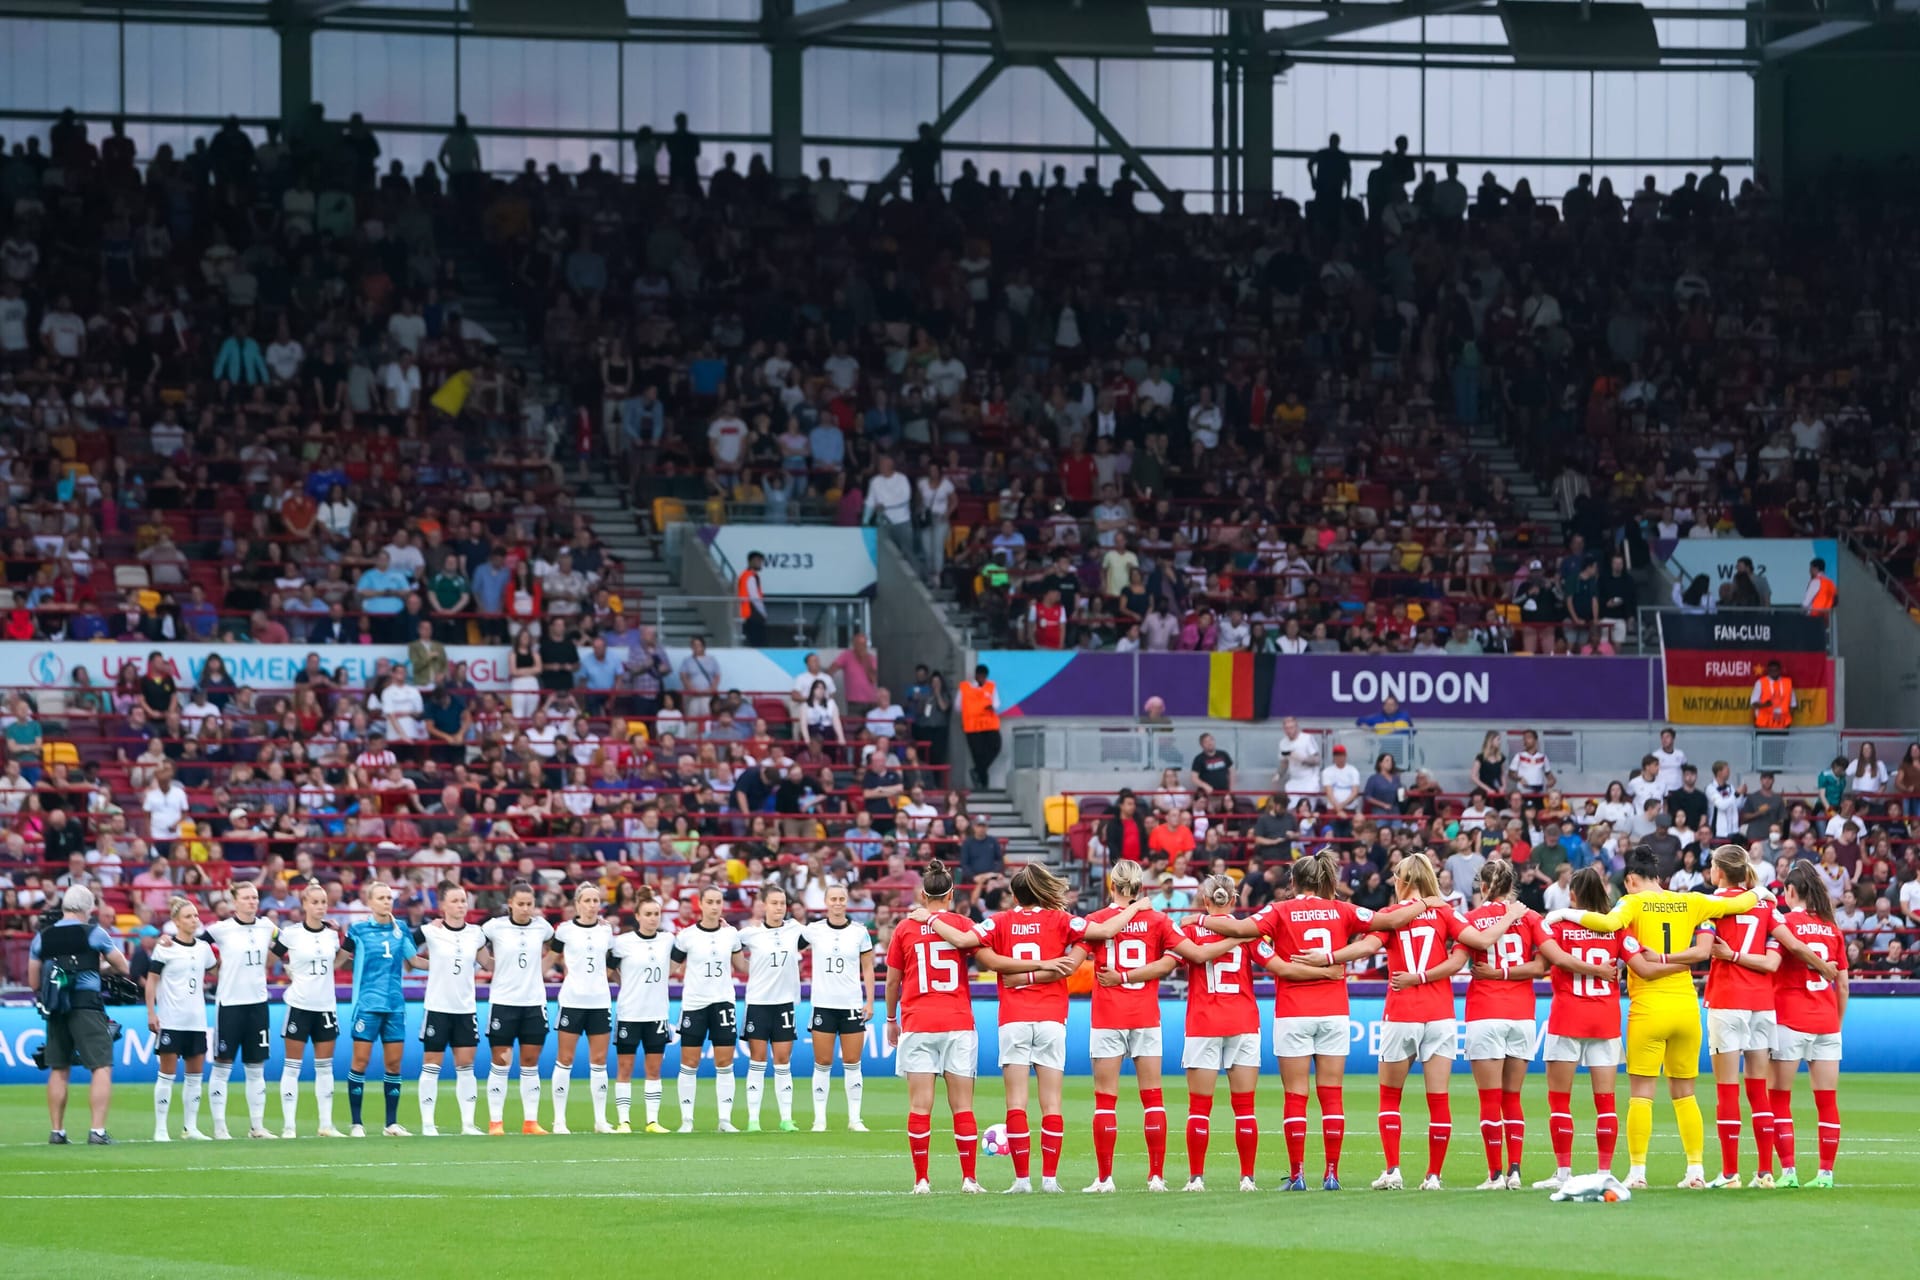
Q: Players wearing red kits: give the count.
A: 10